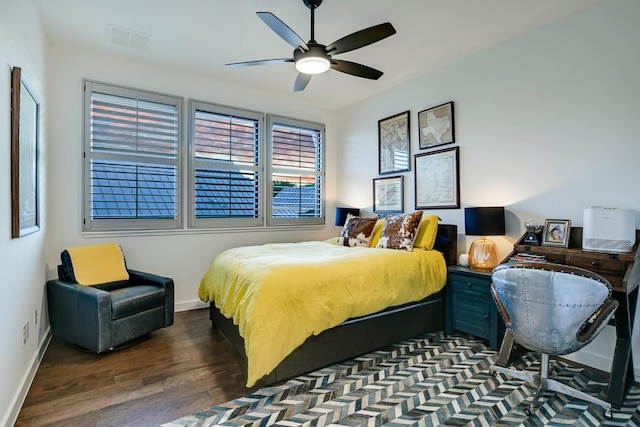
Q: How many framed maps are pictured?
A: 4